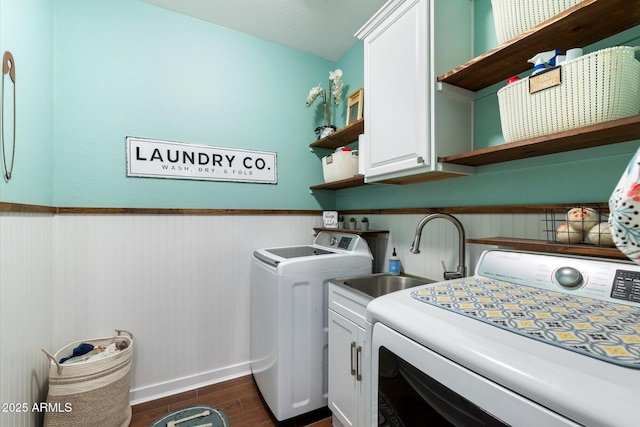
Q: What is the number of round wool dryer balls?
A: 3